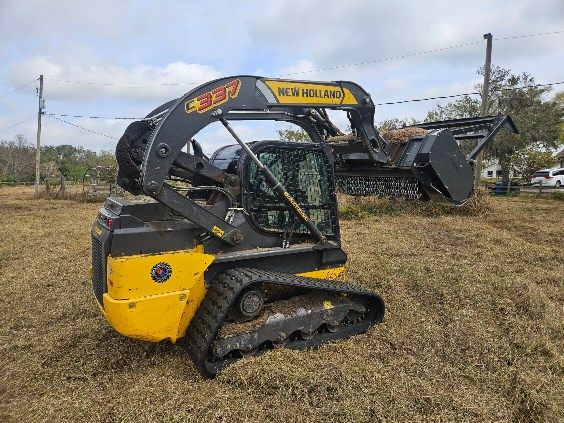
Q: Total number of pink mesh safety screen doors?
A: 0